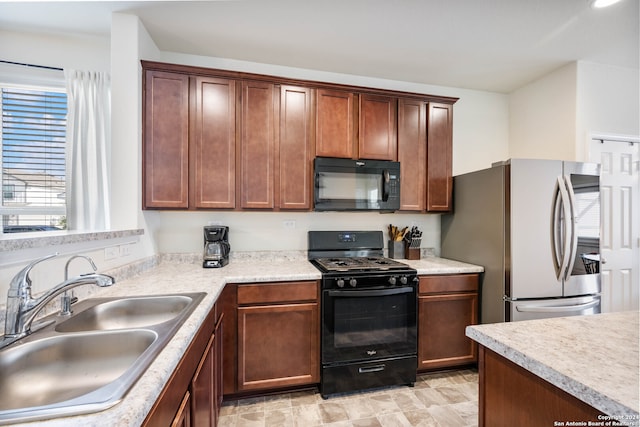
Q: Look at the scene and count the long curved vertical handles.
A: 2